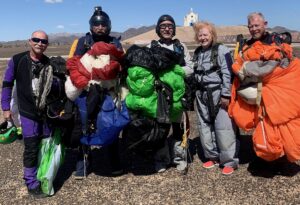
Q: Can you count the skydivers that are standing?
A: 5